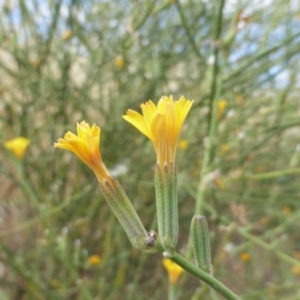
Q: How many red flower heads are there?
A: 0